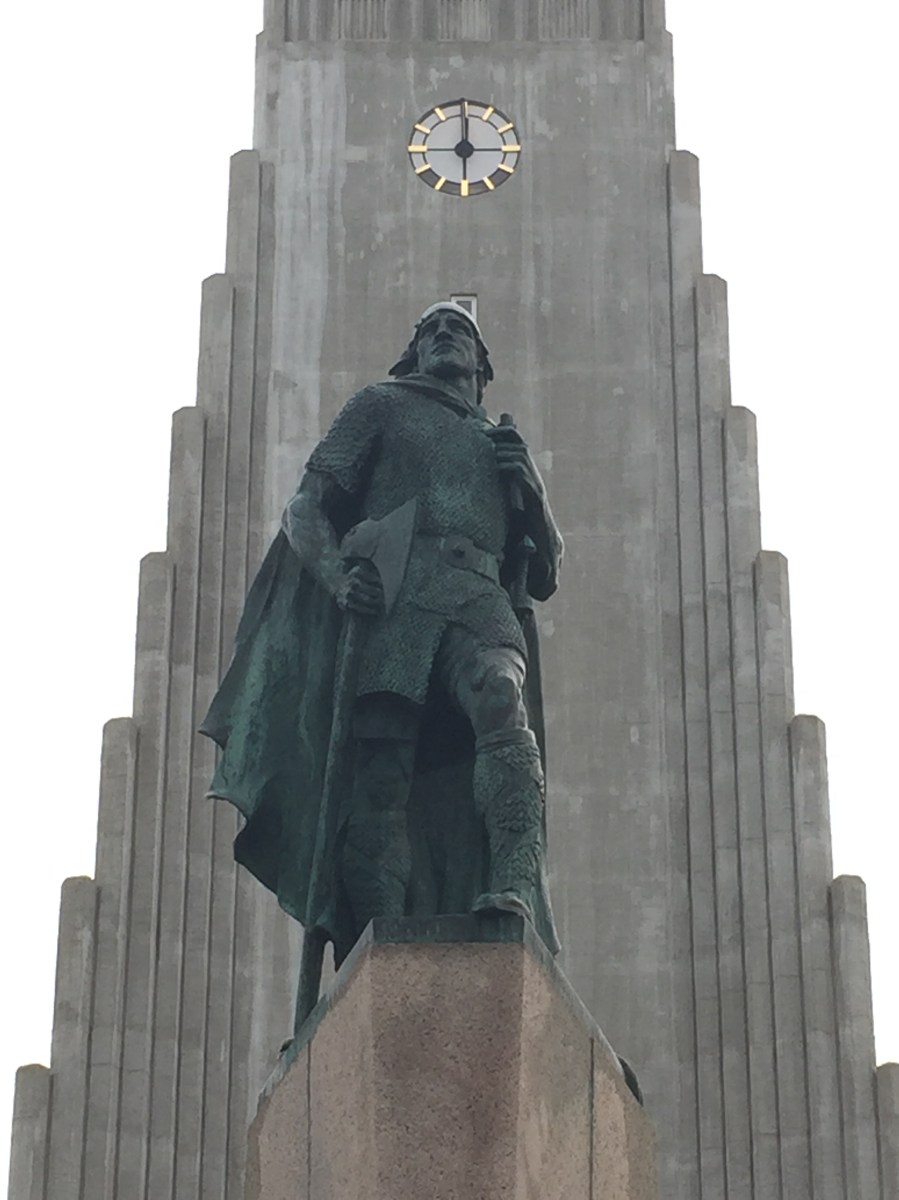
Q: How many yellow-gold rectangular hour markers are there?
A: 12